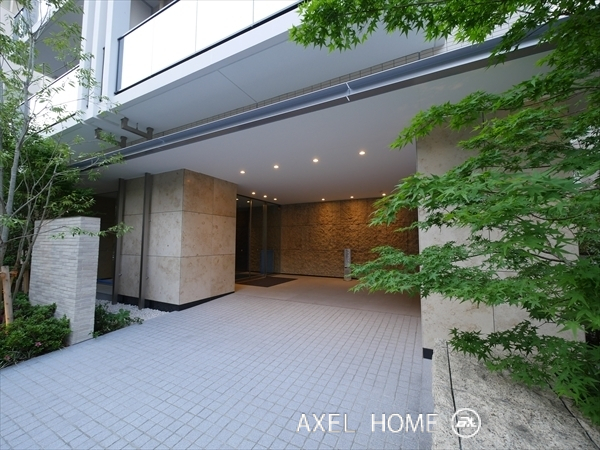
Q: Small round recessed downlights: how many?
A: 10